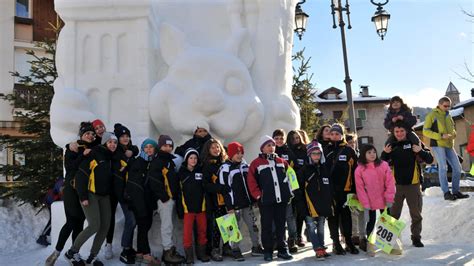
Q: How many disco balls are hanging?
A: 0